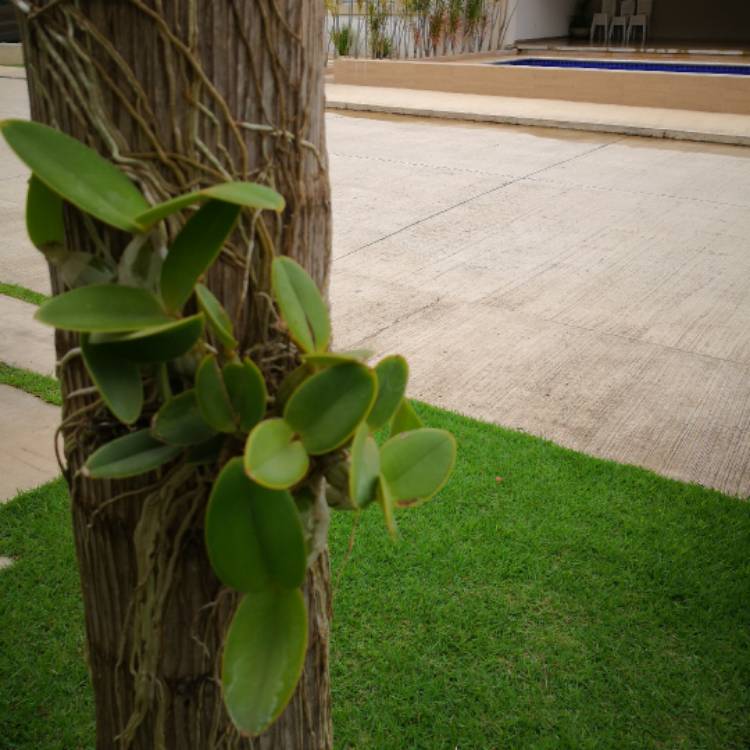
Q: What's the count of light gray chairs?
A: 3